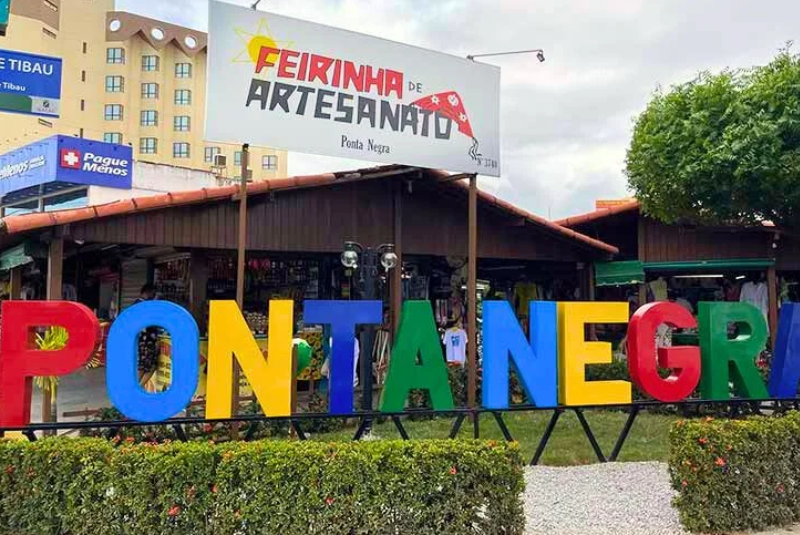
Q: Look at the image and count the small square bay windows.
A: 15